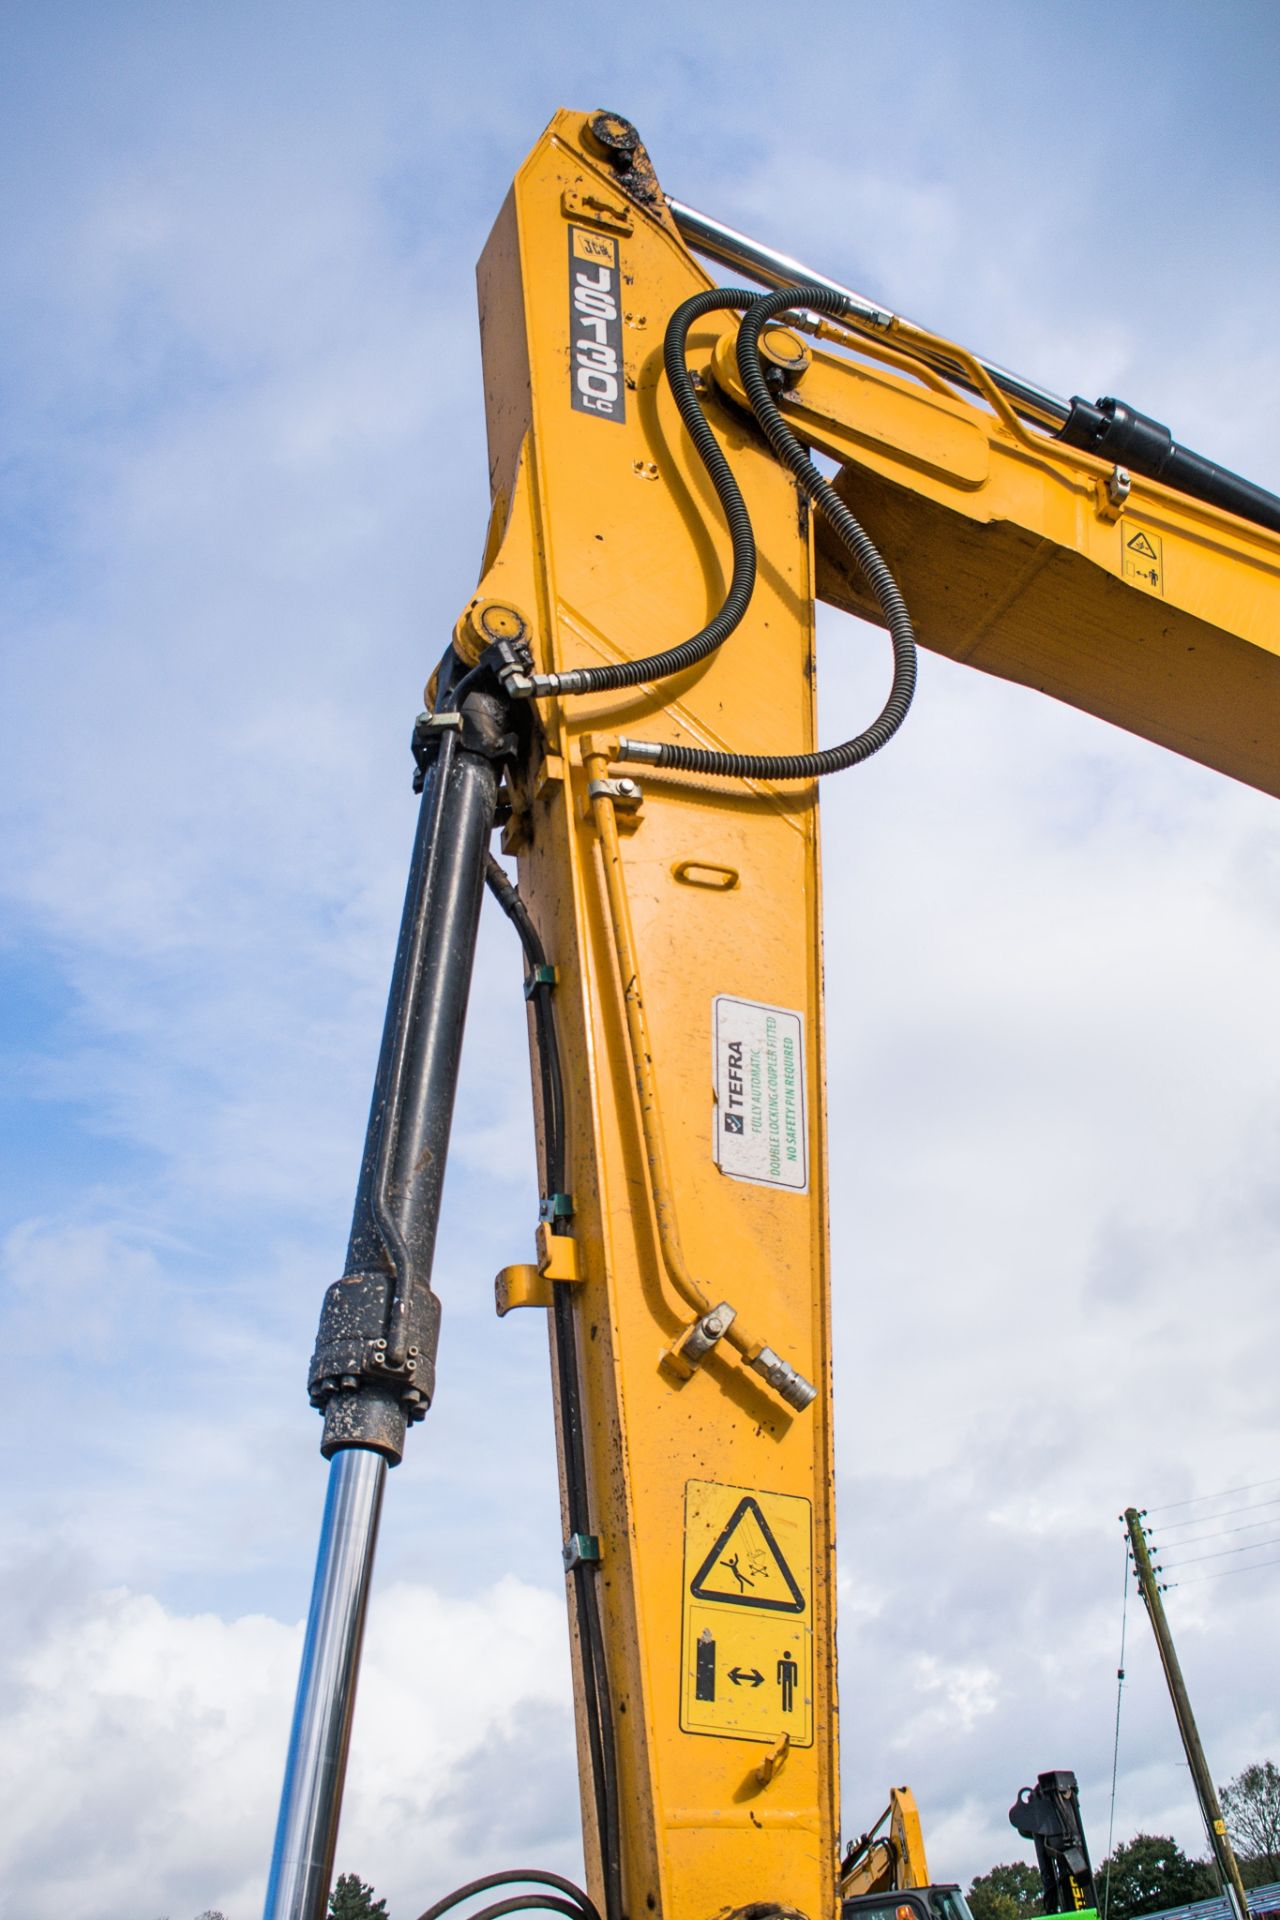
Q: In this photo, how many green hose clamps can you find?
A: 3